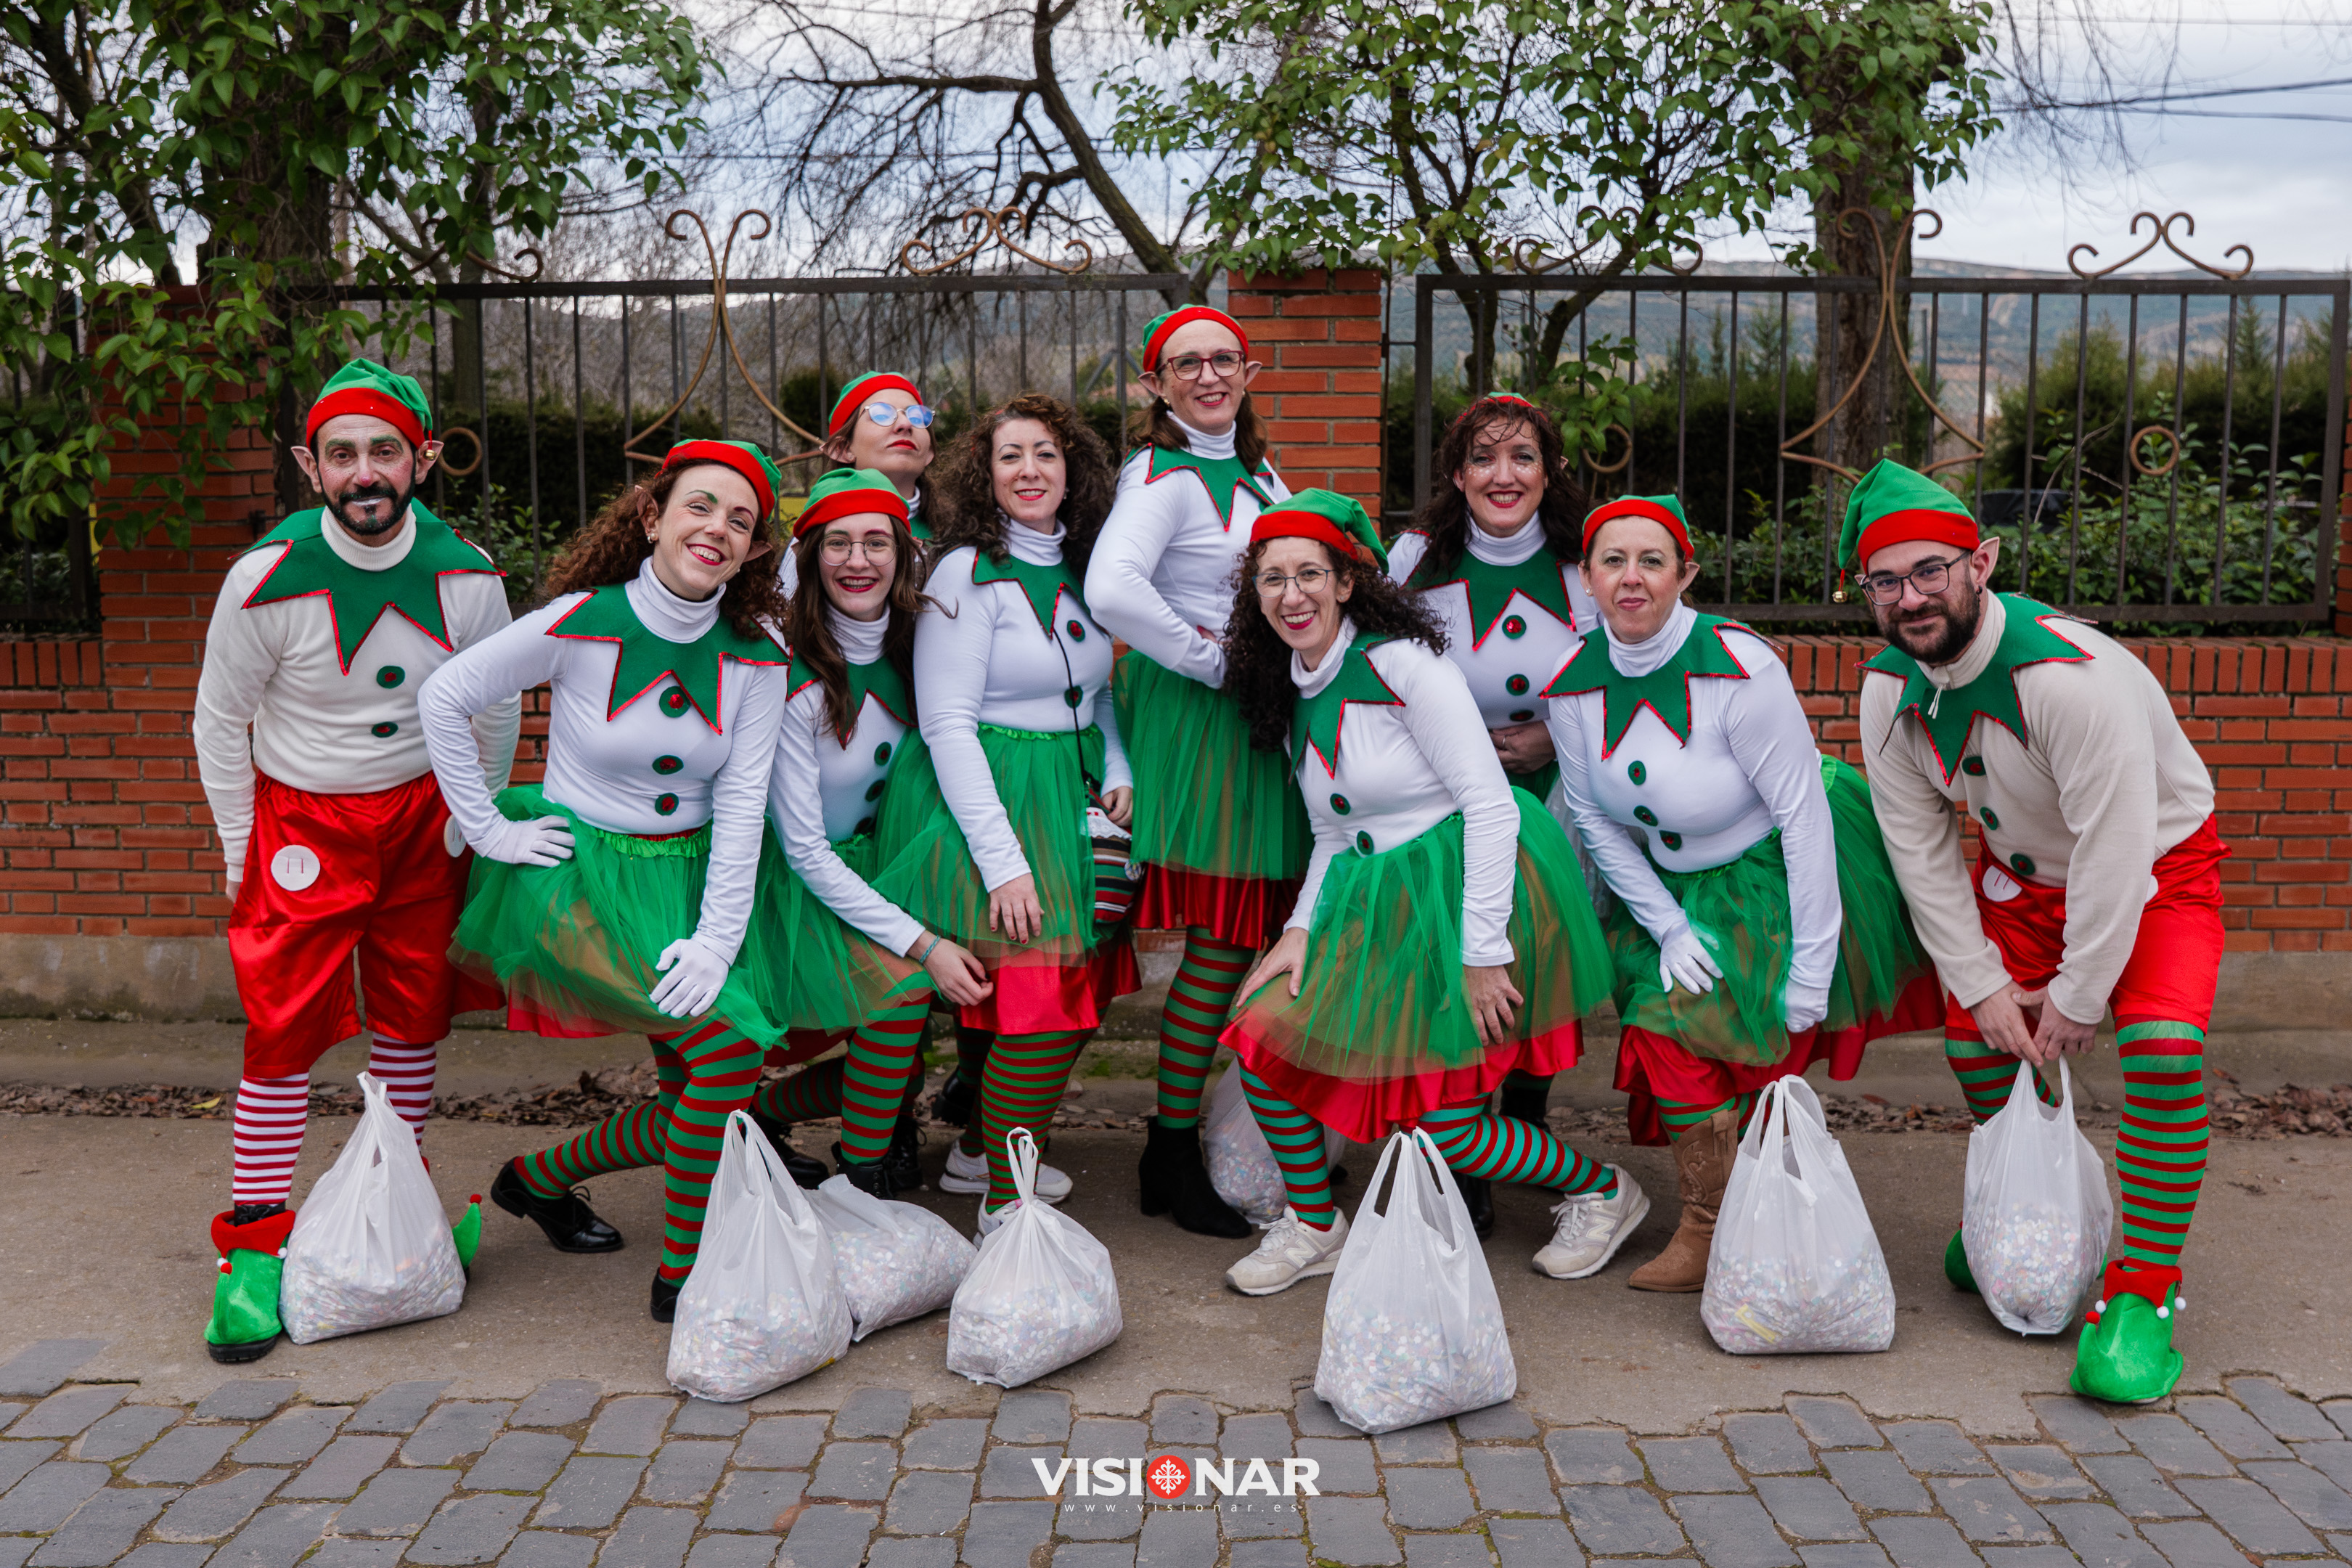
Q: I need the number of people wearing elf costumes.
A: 10